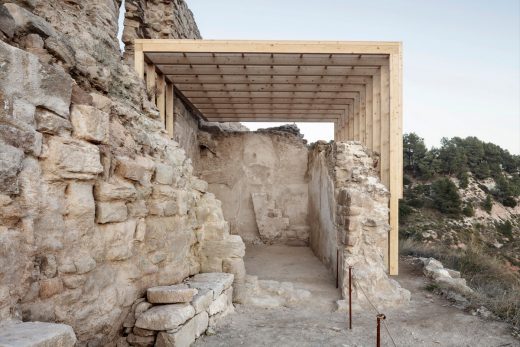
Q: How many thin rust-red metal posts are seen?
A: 3